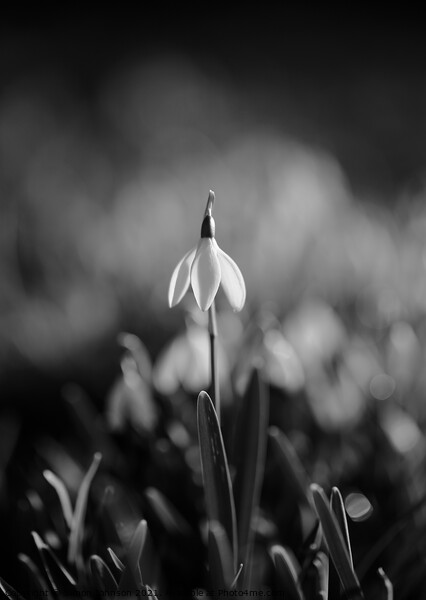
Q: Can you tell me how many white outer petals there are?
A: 3